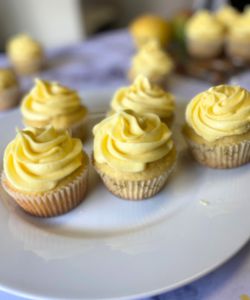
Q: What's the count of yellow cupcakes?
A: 11